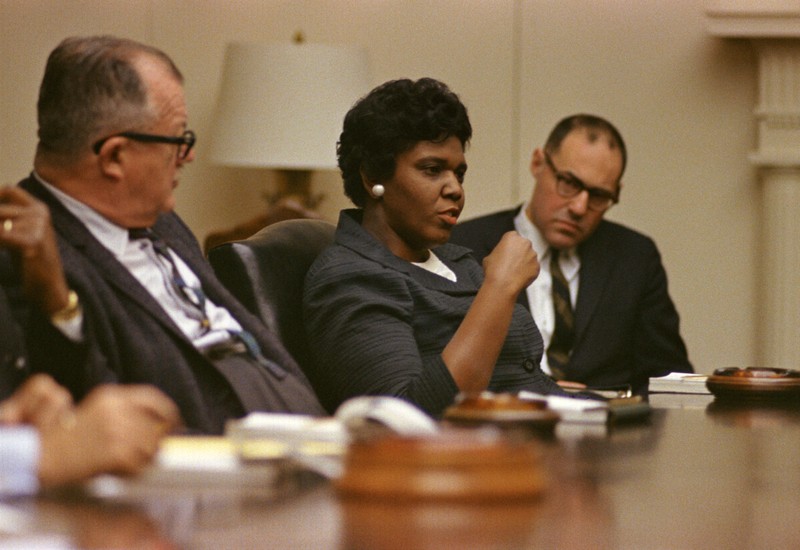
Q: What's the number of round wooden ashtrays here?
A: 3